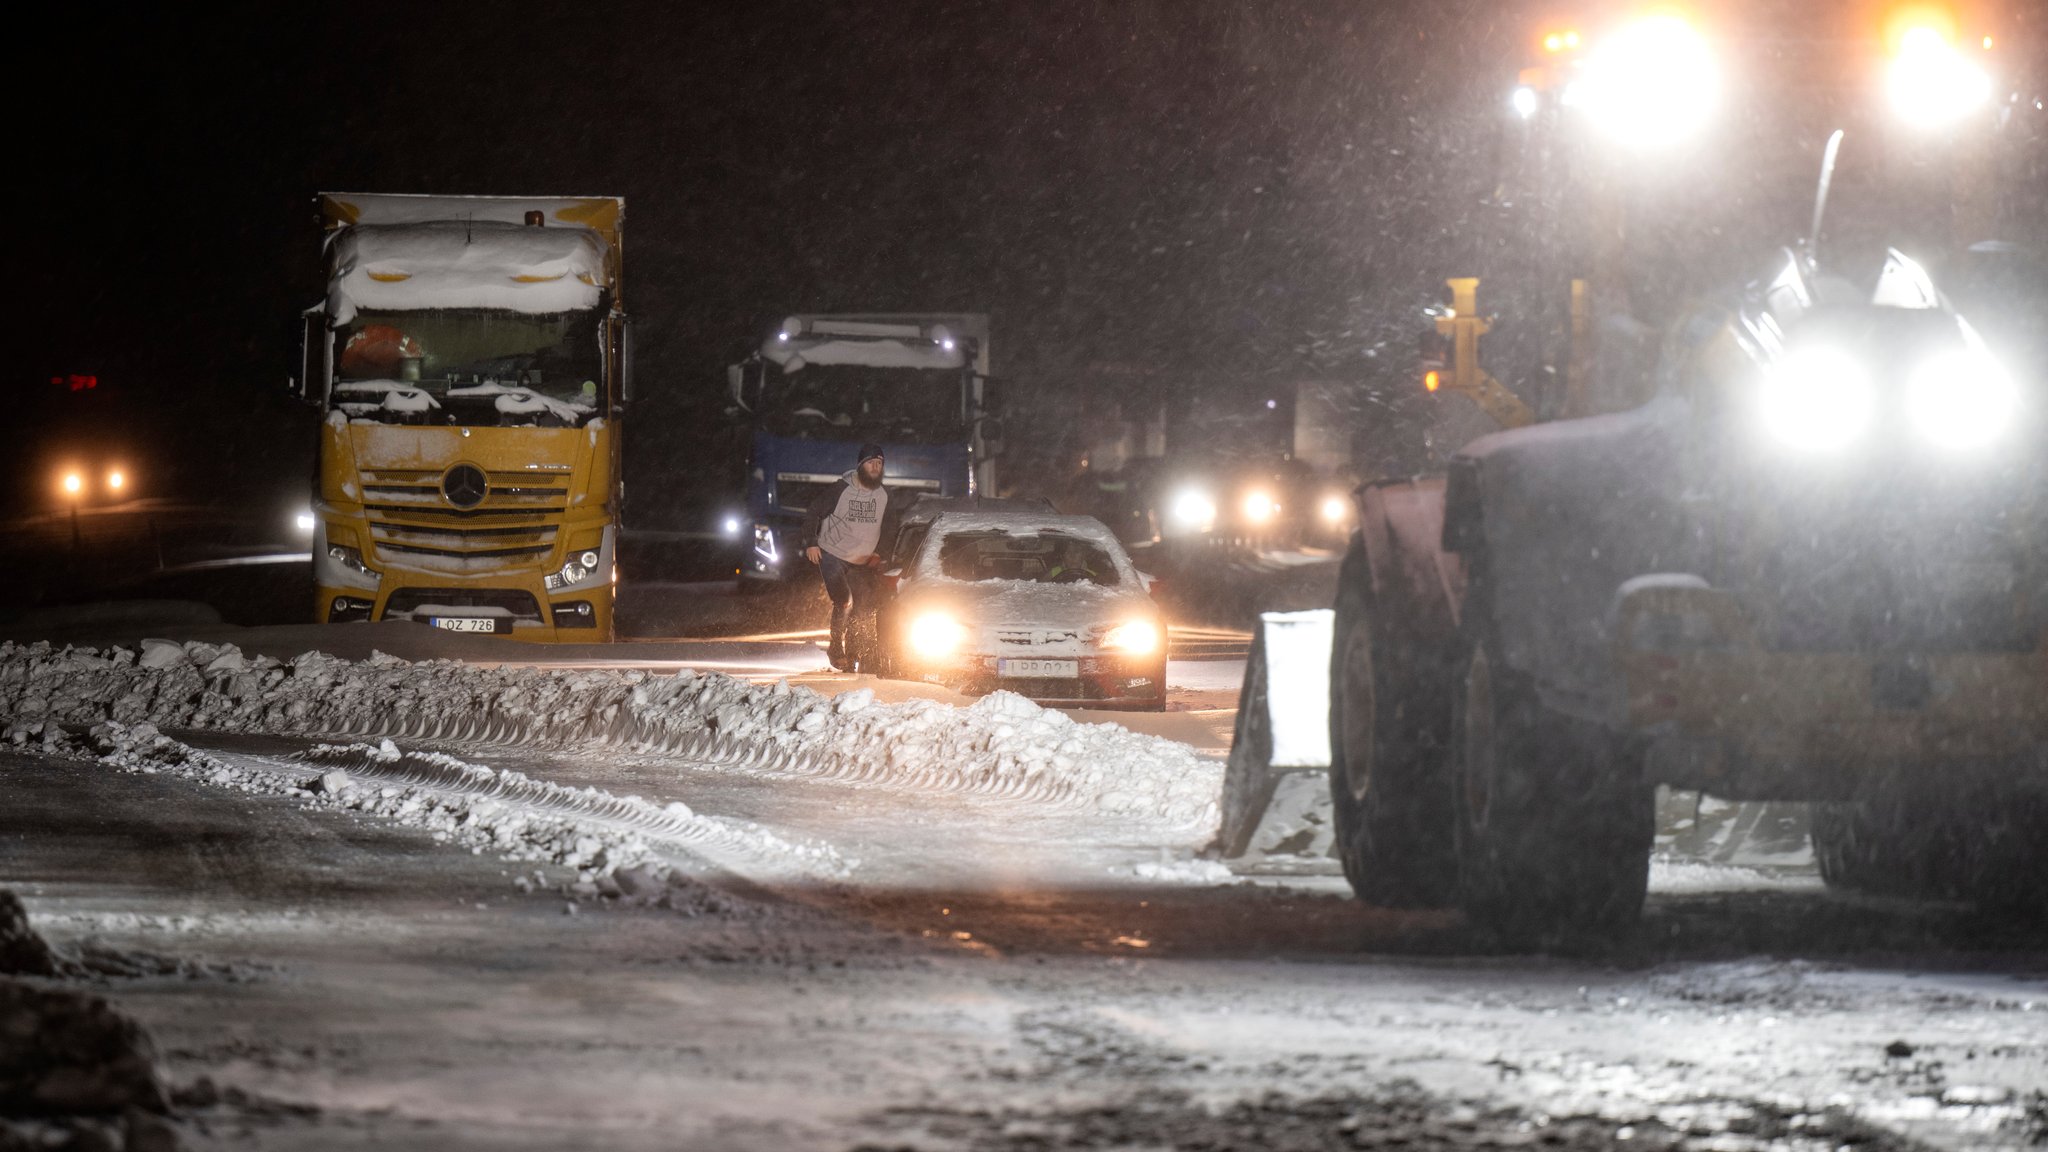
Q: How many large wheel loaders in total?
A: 1